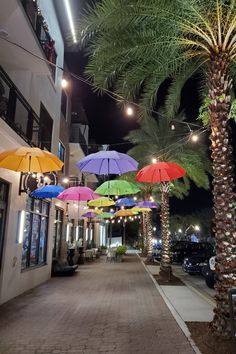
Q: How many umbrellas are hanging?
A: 14